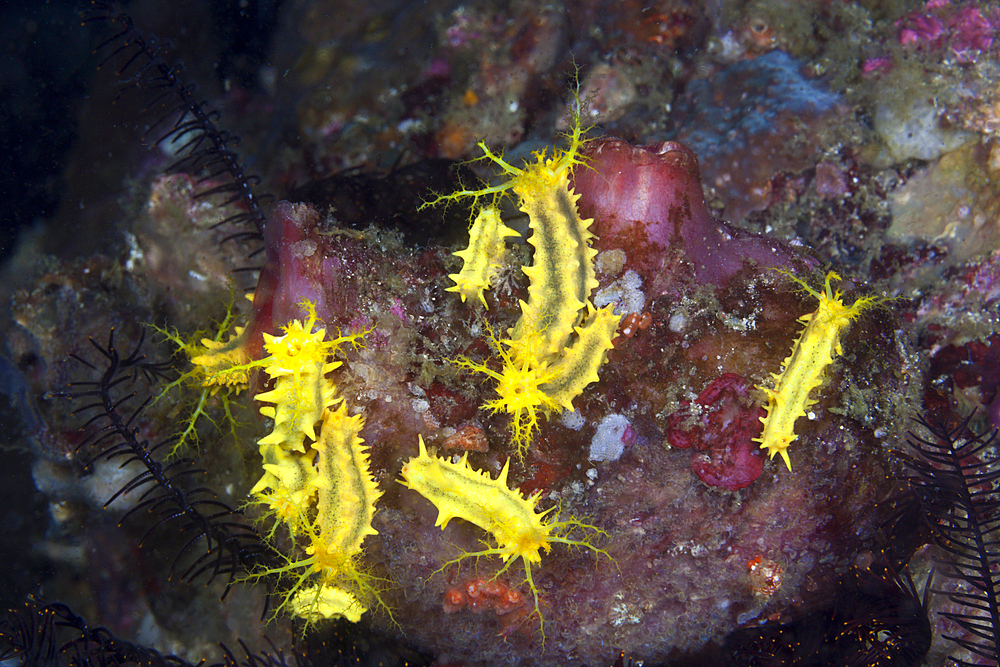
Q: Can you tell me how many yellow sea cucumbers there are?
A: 10